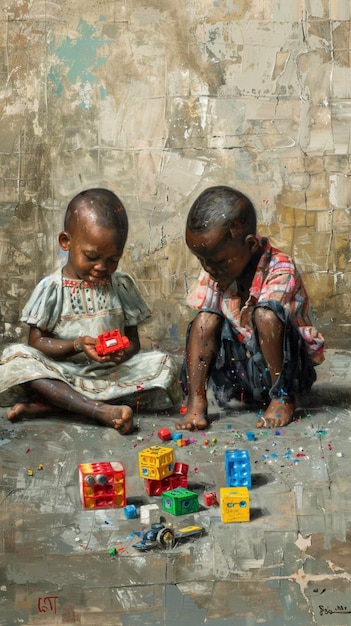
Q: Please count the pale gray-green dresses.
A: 1